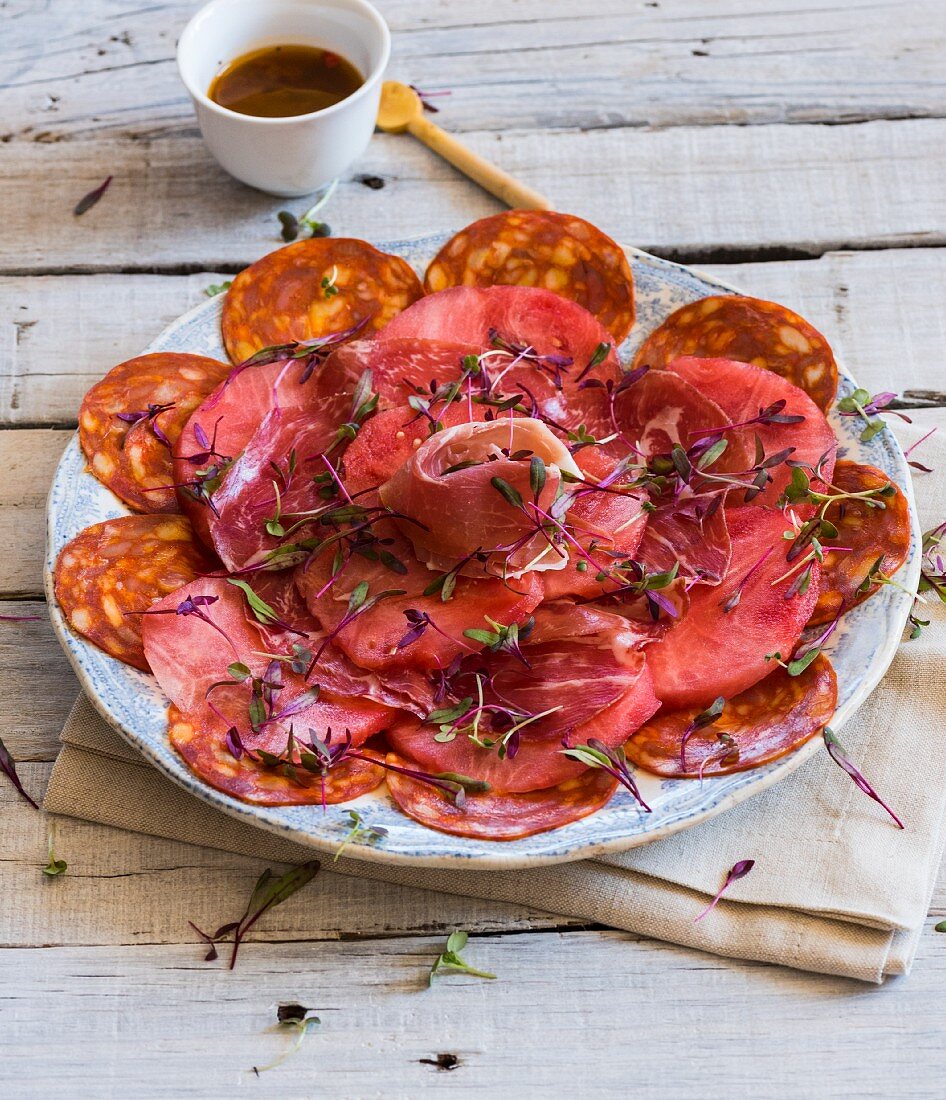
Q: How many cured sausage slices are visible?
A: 9